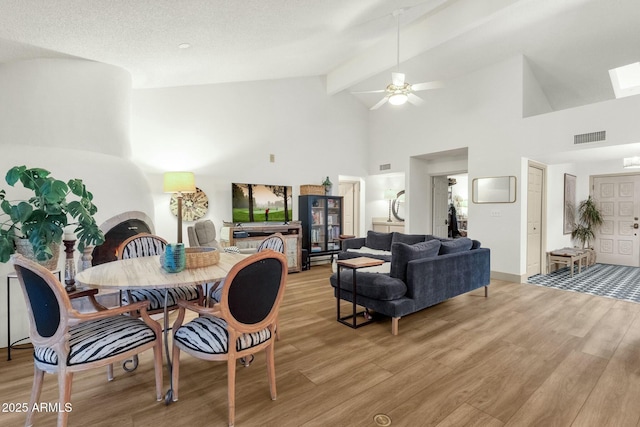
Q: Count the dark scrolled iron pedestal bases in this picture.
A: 1